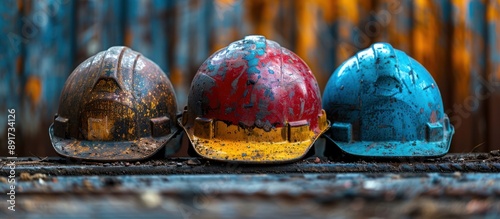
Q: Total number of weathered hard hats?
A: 3